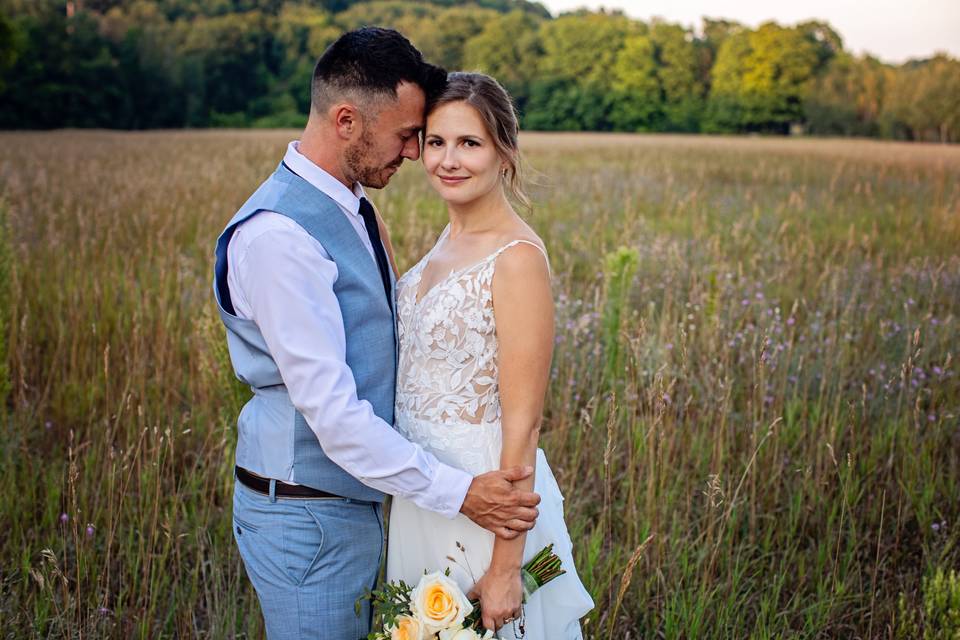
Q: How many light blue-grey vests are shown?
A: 1